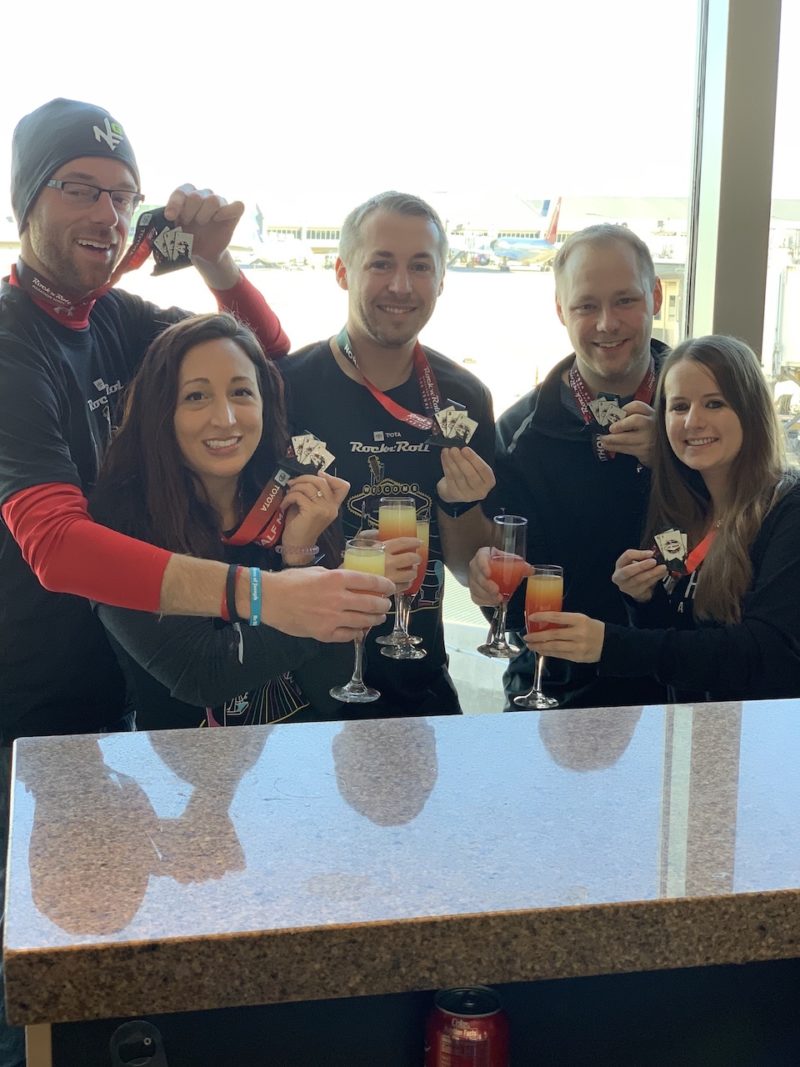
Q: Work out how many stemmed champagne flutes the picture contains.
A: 5